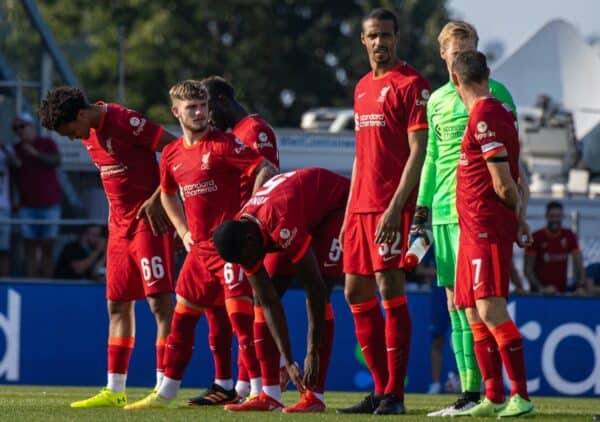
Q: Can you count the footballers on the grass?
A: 7